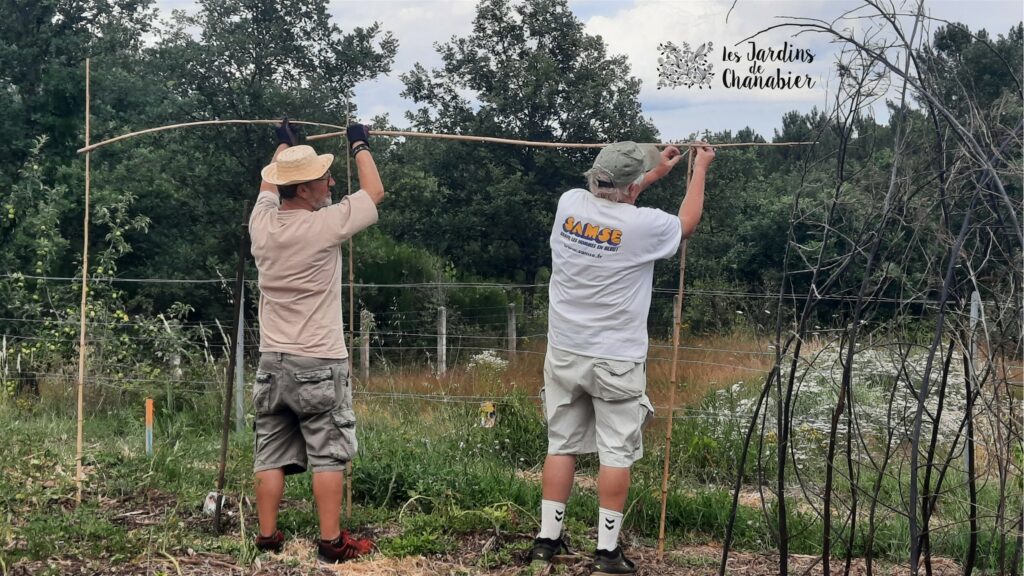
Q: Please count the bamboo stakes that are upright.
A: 3